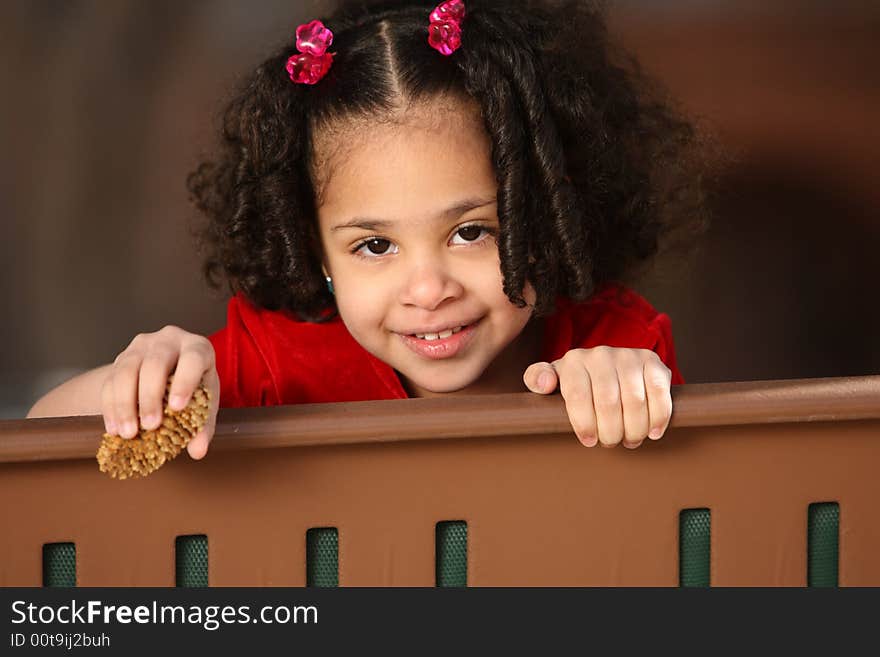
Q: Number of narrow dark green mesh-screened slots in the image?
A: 6